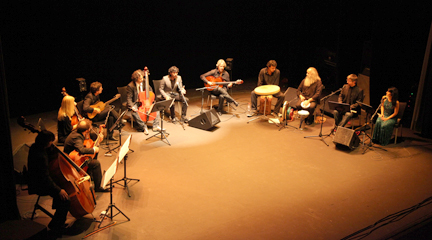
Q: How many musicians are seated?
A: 11